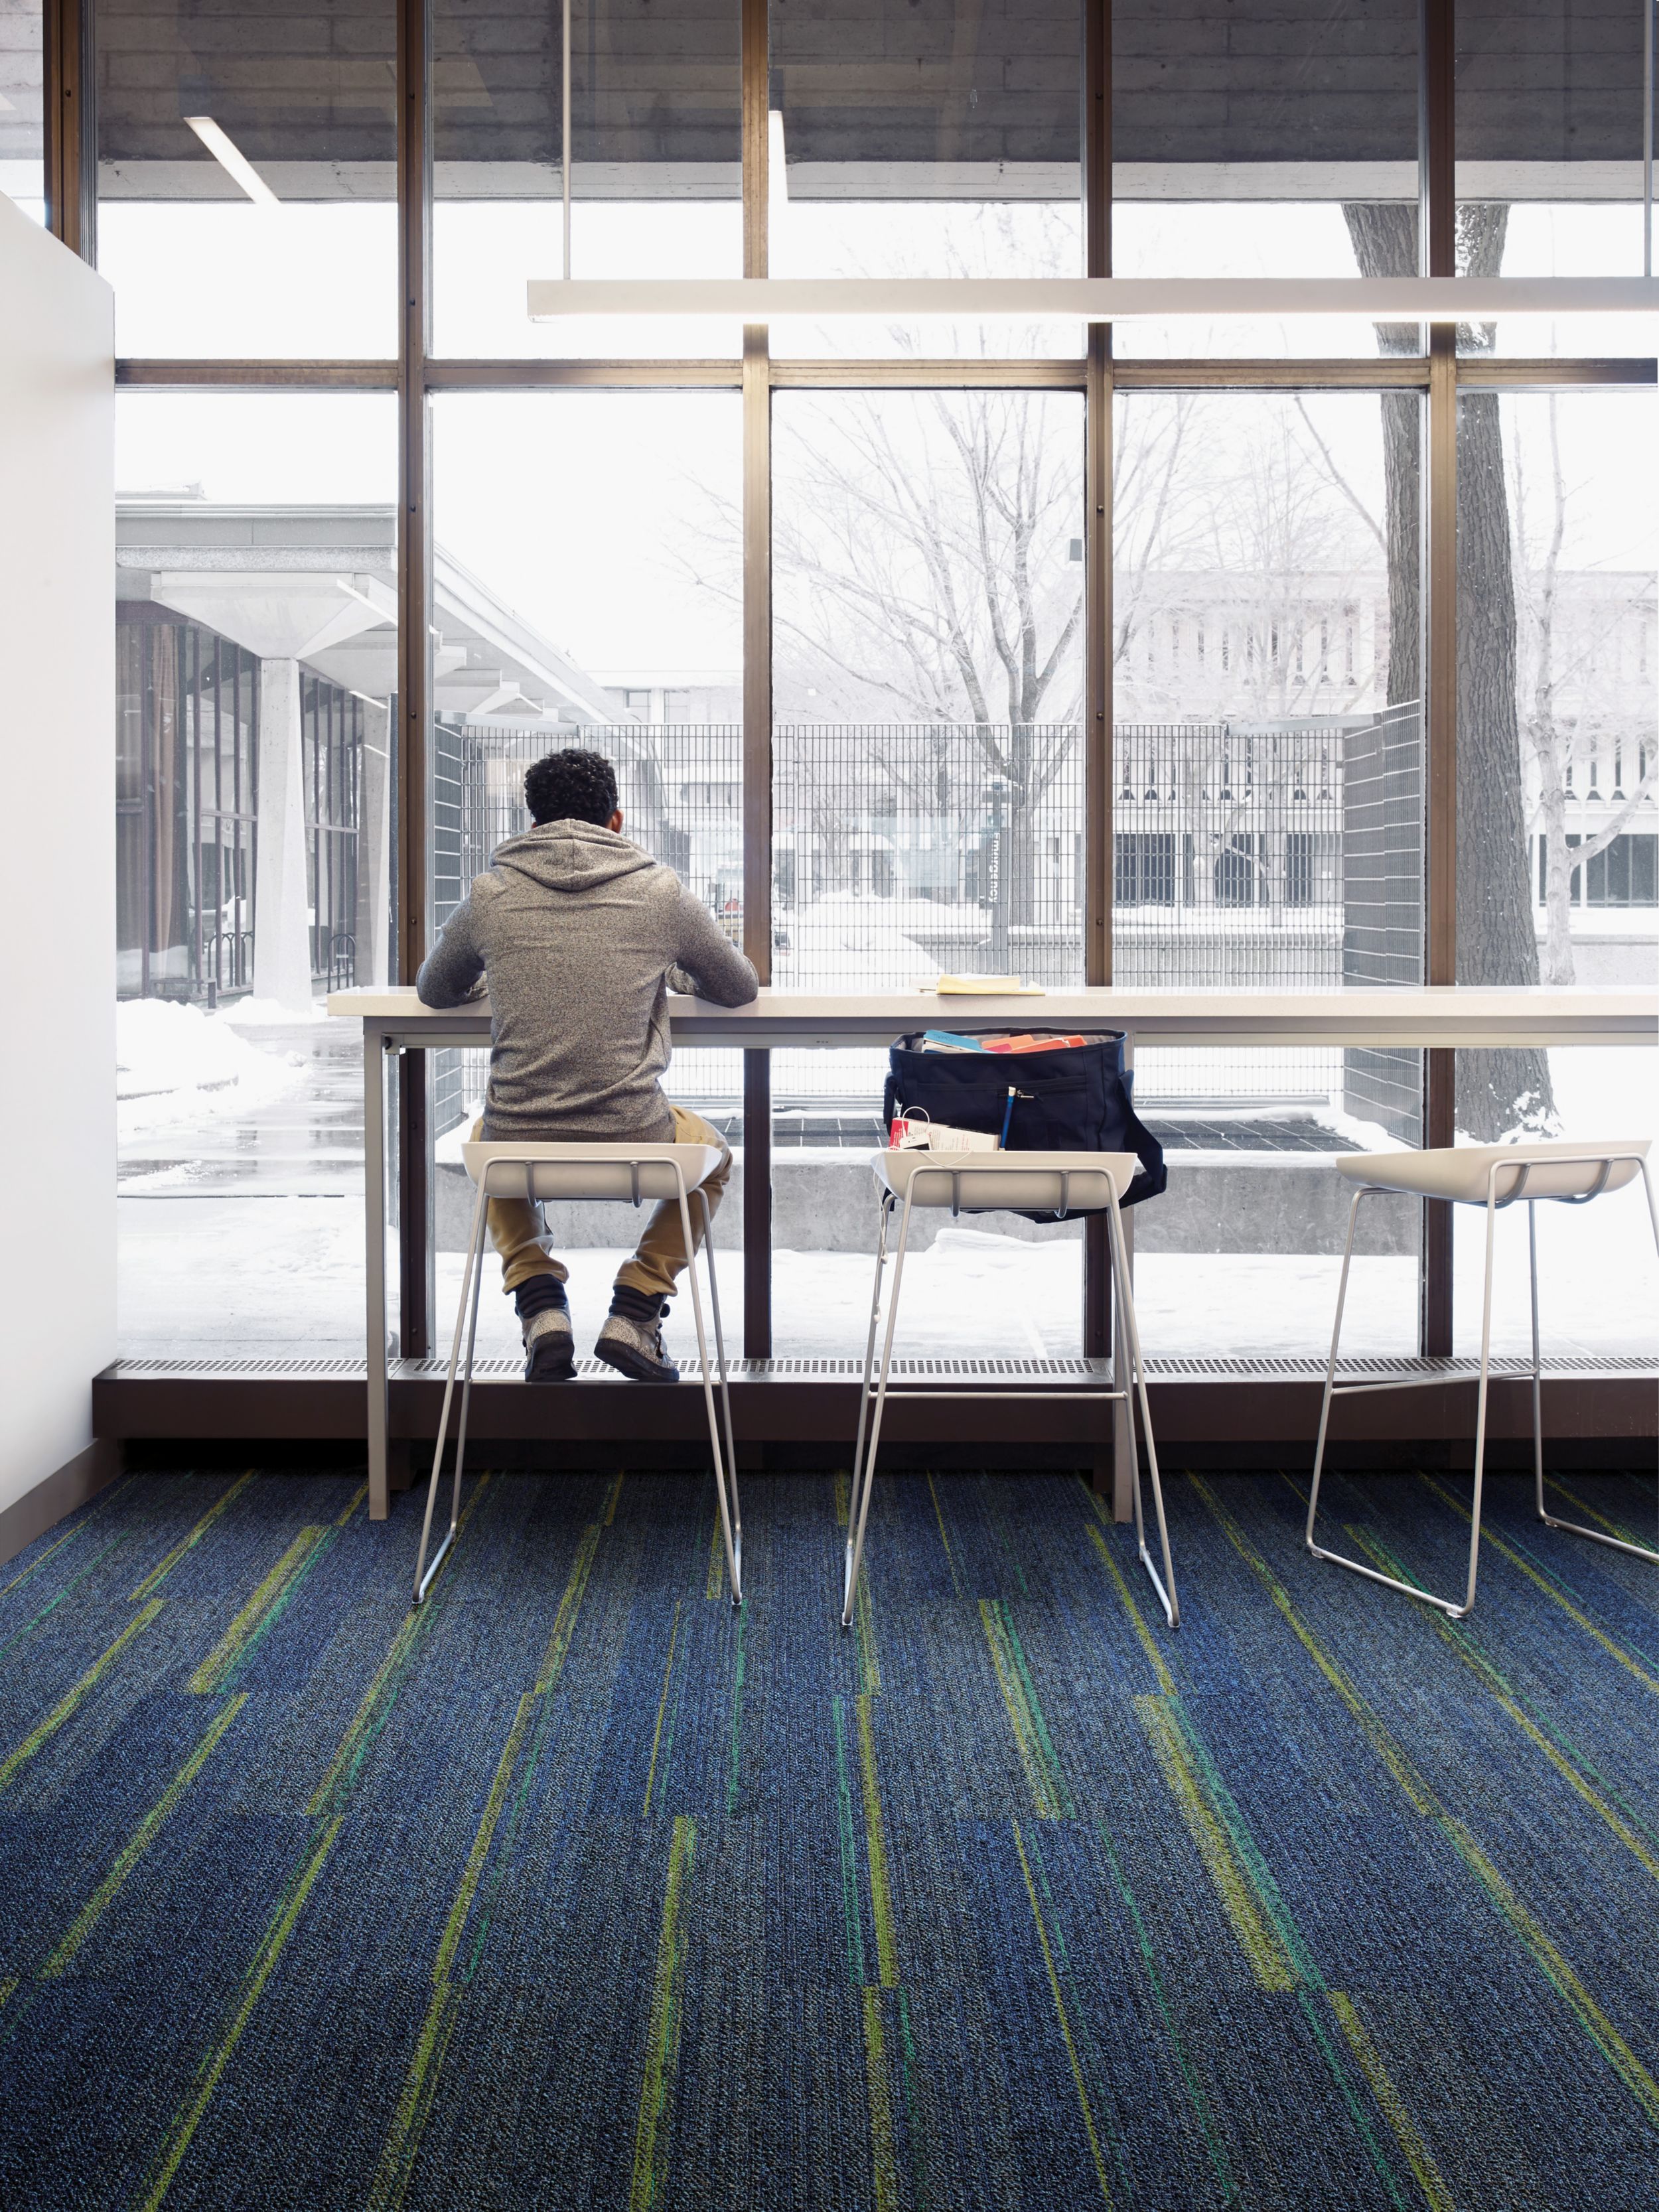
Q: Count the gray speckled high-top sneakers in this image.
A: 2